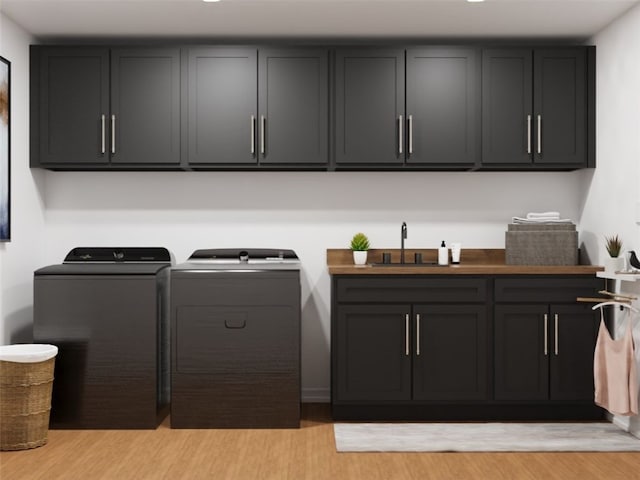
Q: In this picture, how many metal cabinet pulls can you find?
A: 12